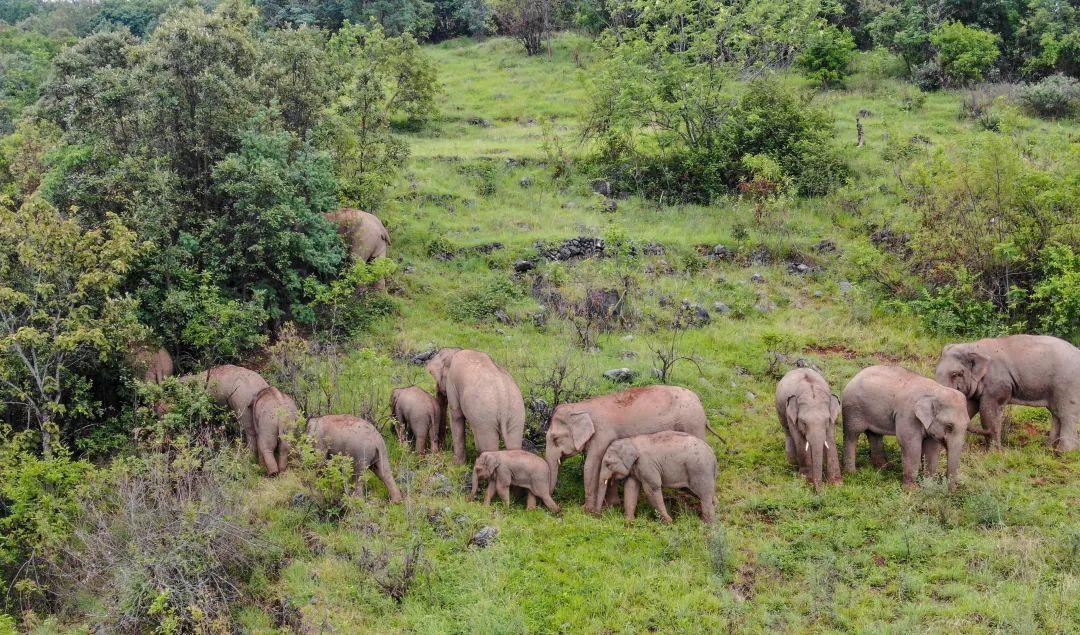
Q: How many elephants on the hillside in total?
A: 13